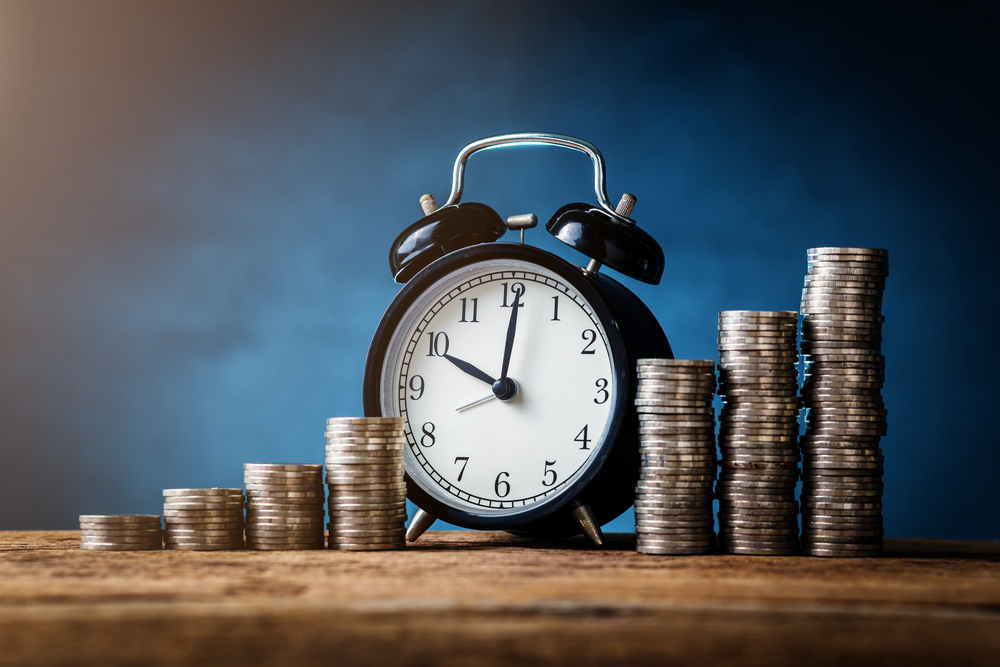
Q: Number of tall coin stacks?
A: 3